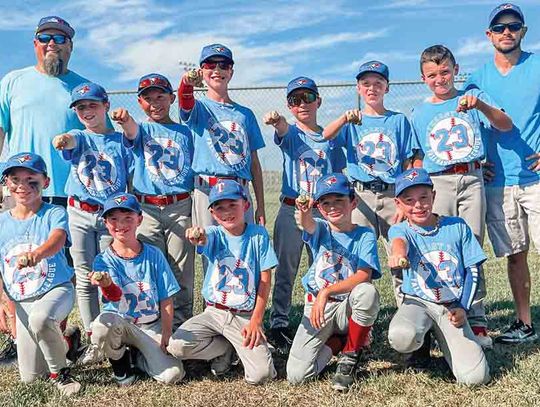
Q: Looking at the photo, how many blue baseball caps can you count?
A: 12